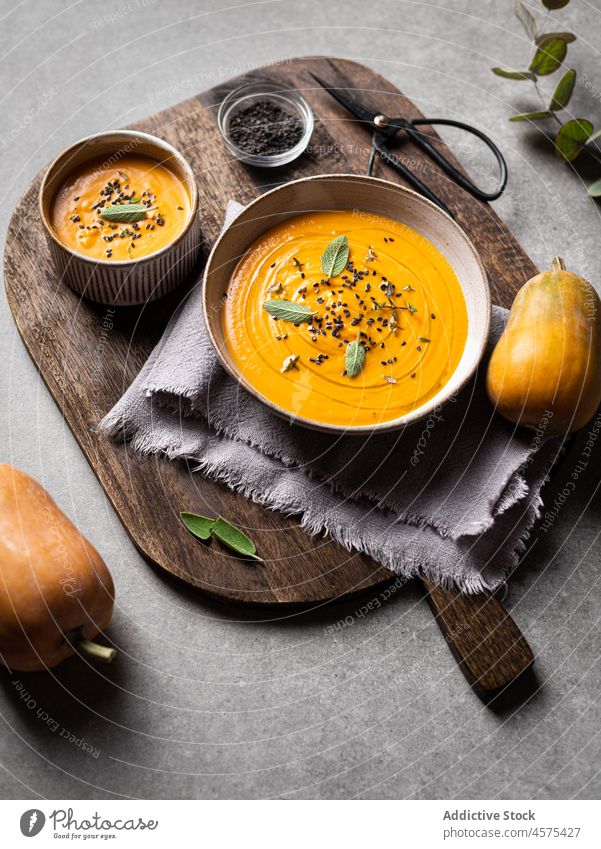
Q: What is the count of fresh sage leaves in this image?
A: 6